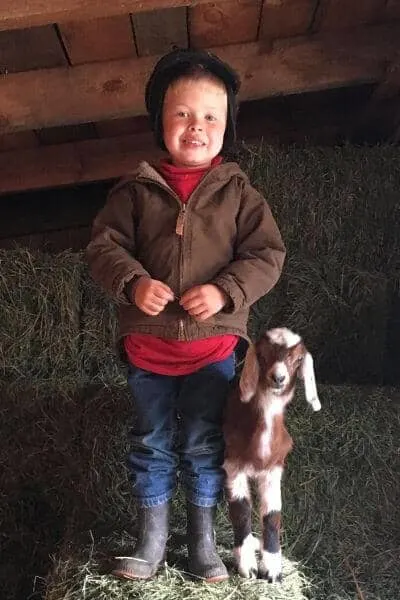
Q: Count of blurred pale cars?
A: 0